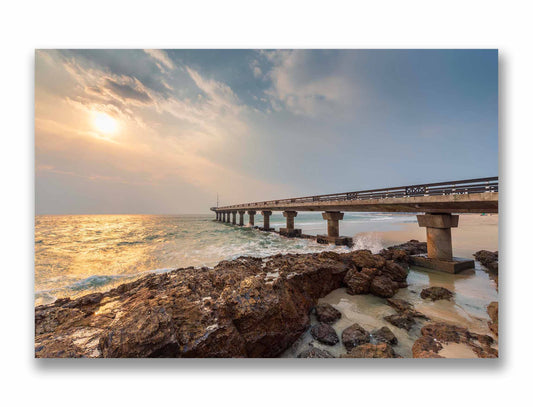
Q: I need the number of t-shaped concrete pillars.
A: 11